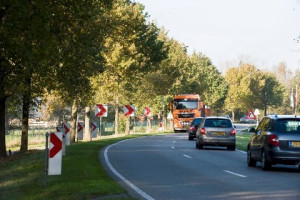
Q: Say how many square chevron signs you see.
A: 3